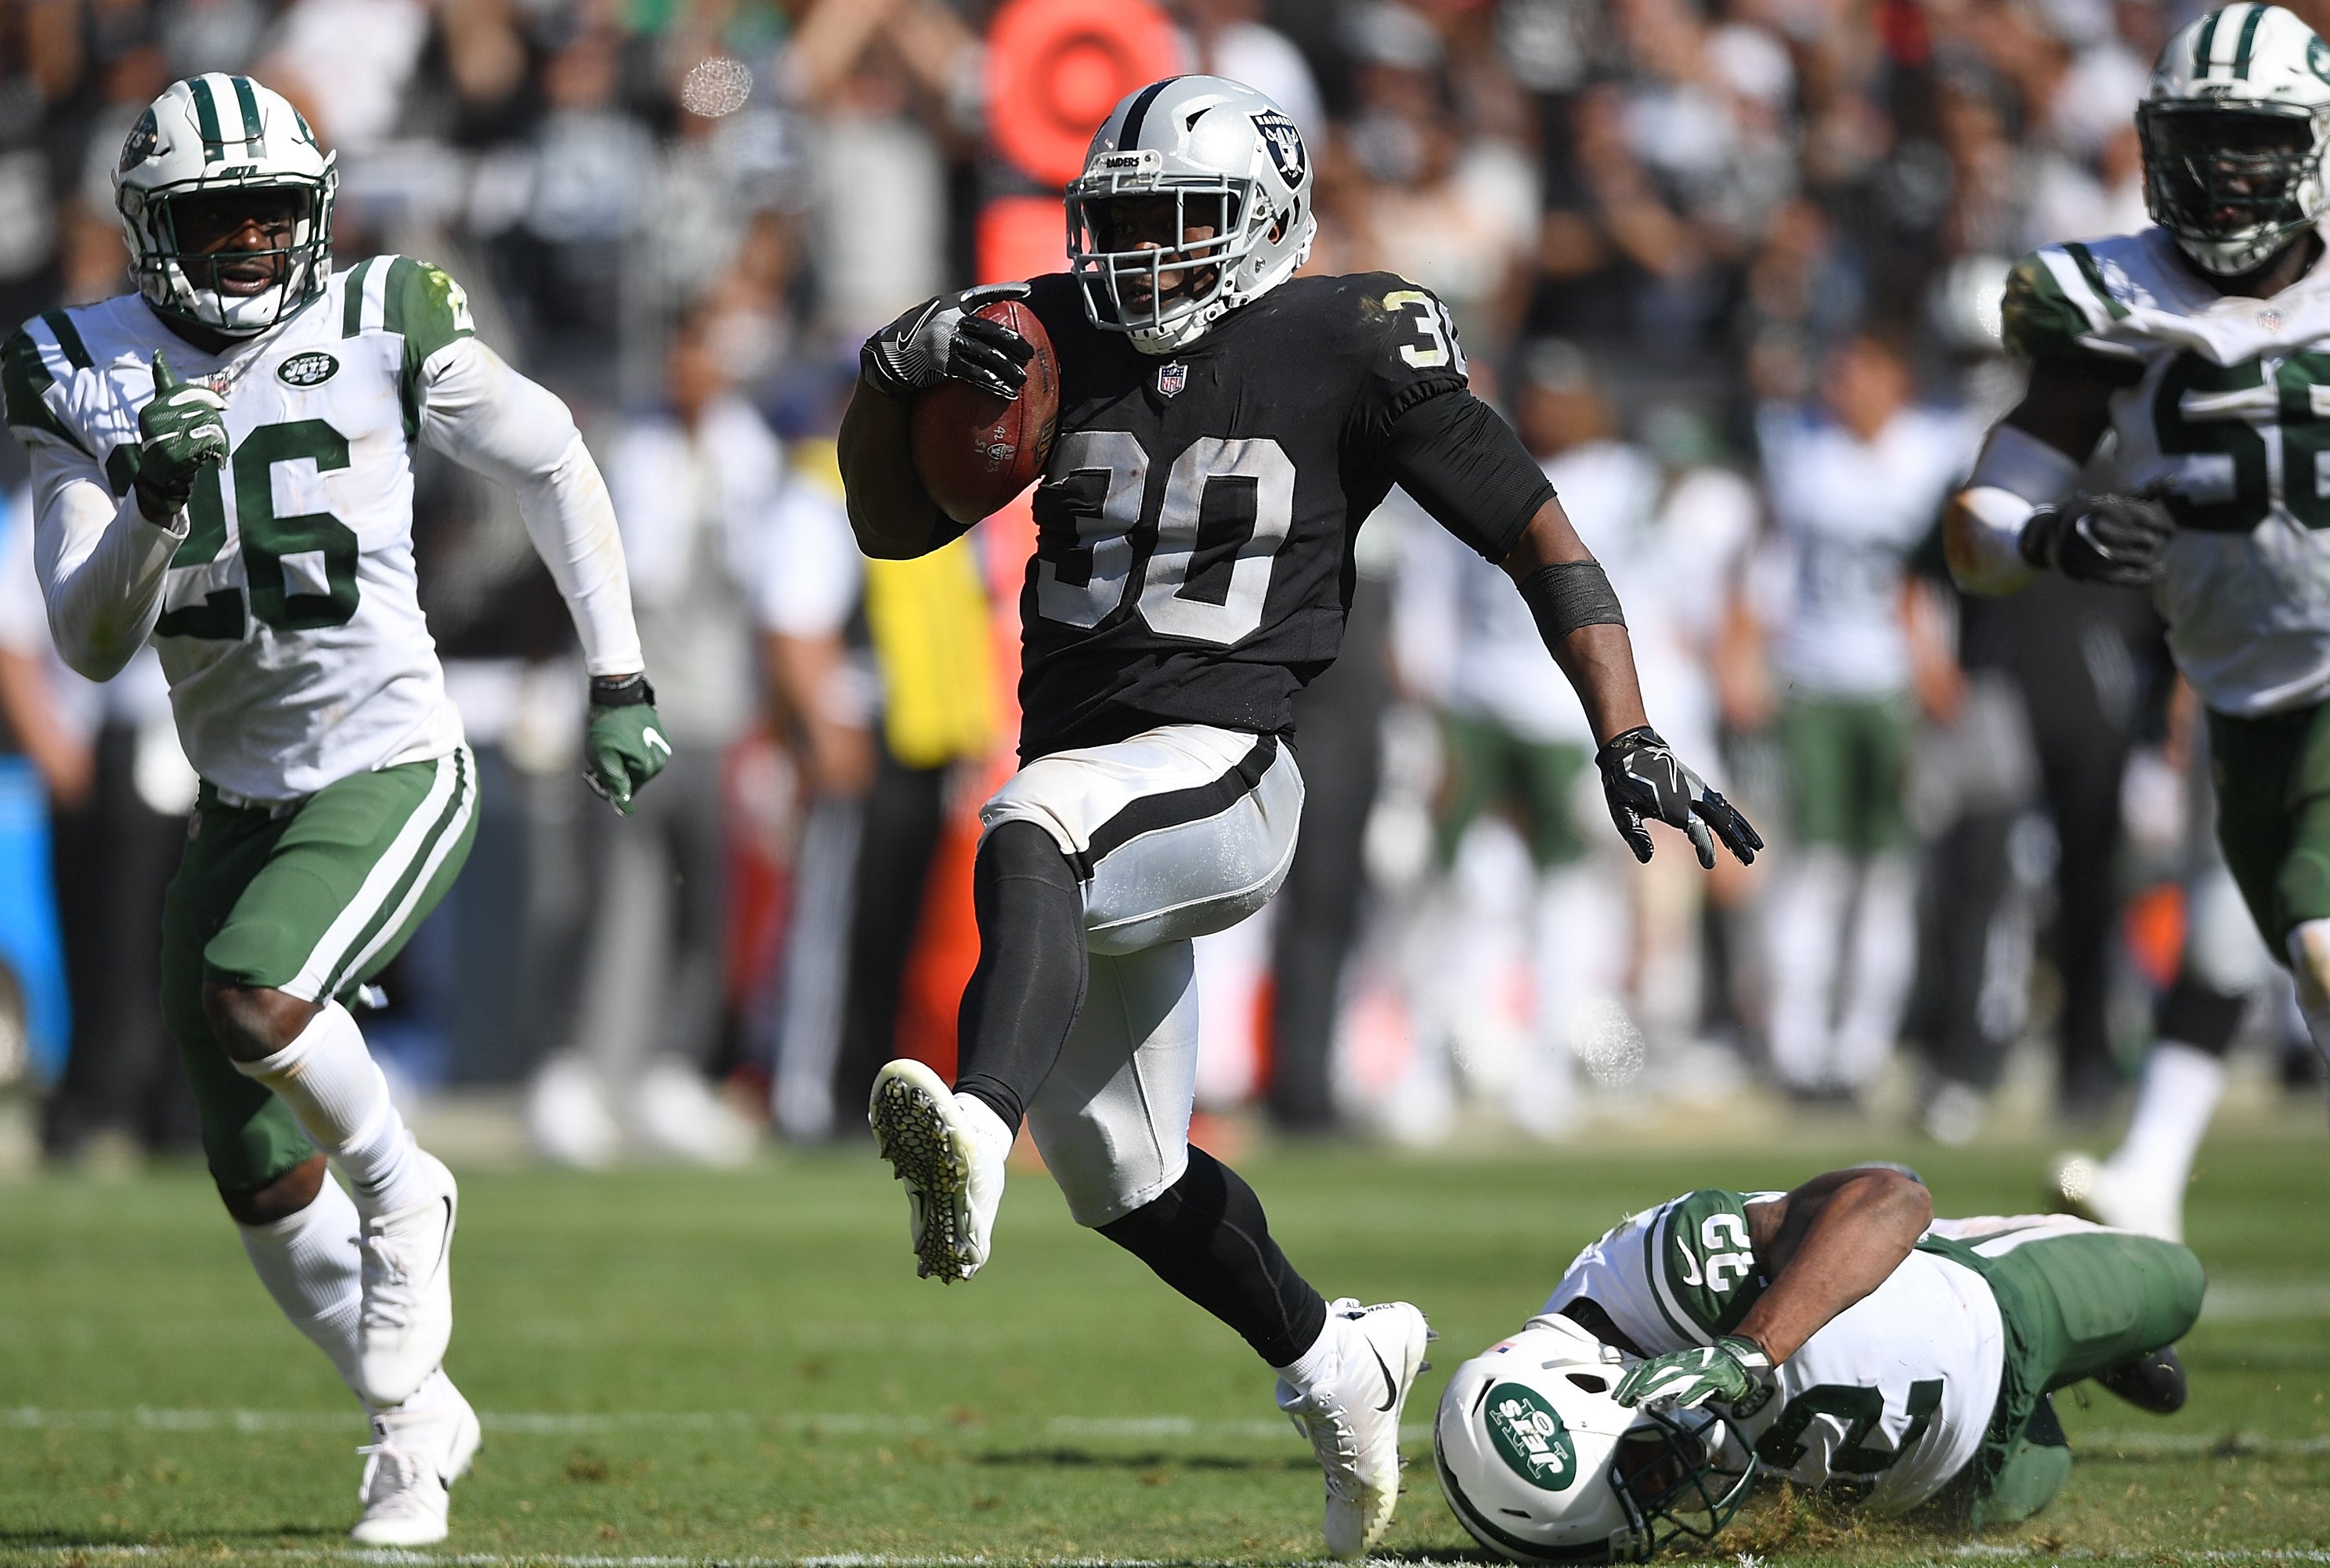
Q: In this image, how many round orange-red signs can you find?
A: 1